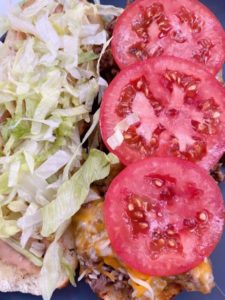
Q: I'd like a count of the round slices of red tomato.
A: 3